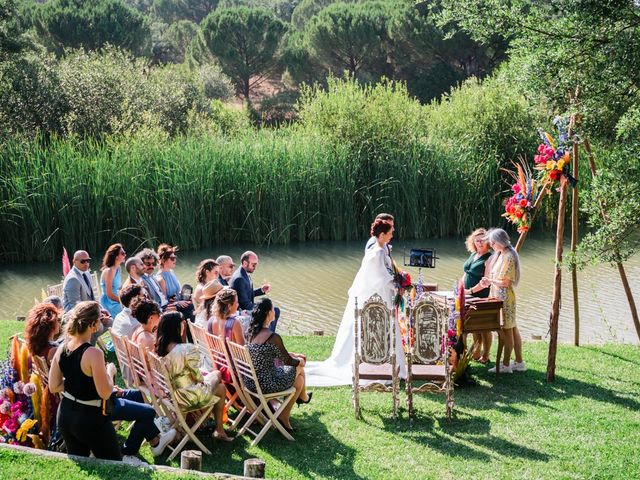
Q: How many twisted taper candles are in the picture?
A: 0